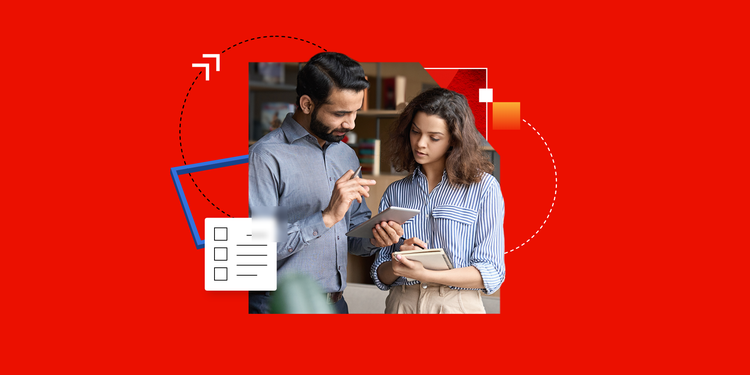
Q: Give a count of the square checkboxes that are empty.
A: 3